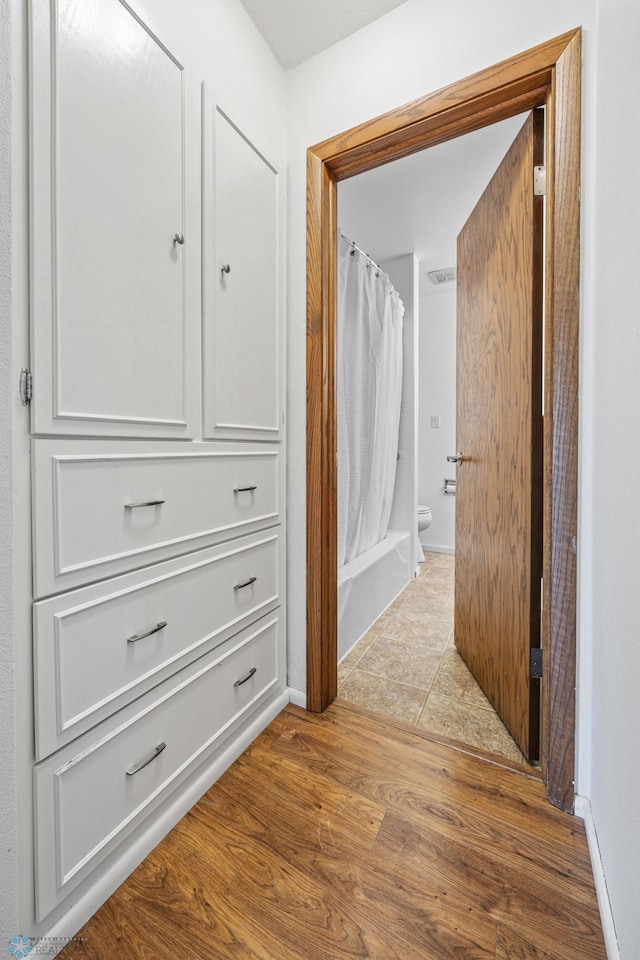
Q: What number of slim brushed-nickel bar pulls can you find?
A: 6